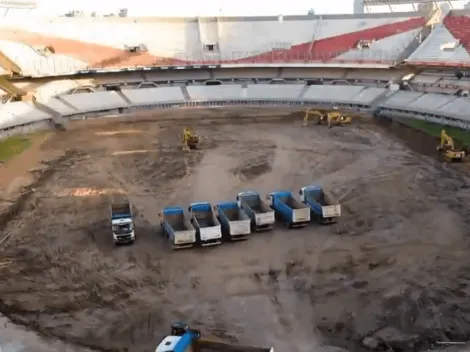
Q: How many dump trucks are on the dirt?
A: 8